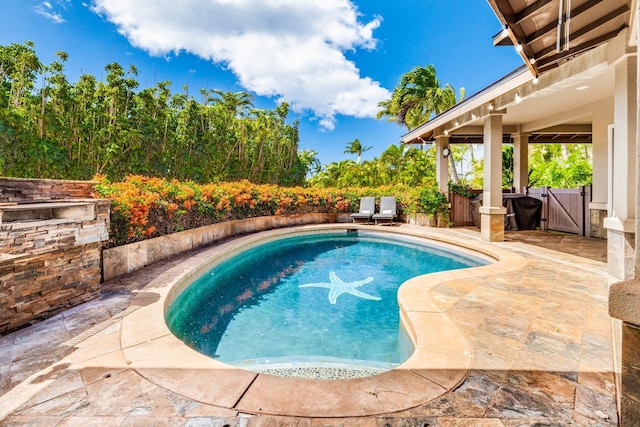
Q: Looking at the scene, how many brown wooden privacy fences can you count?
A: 1